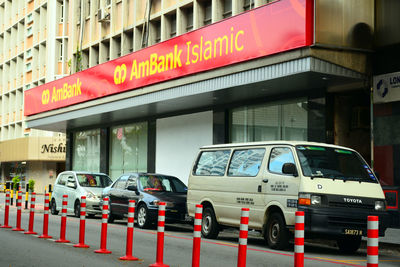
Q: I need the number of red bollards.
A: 13